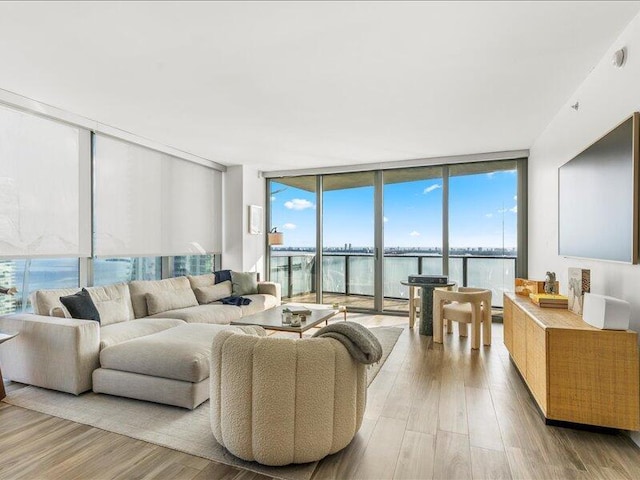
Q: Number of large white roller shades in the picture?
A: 2